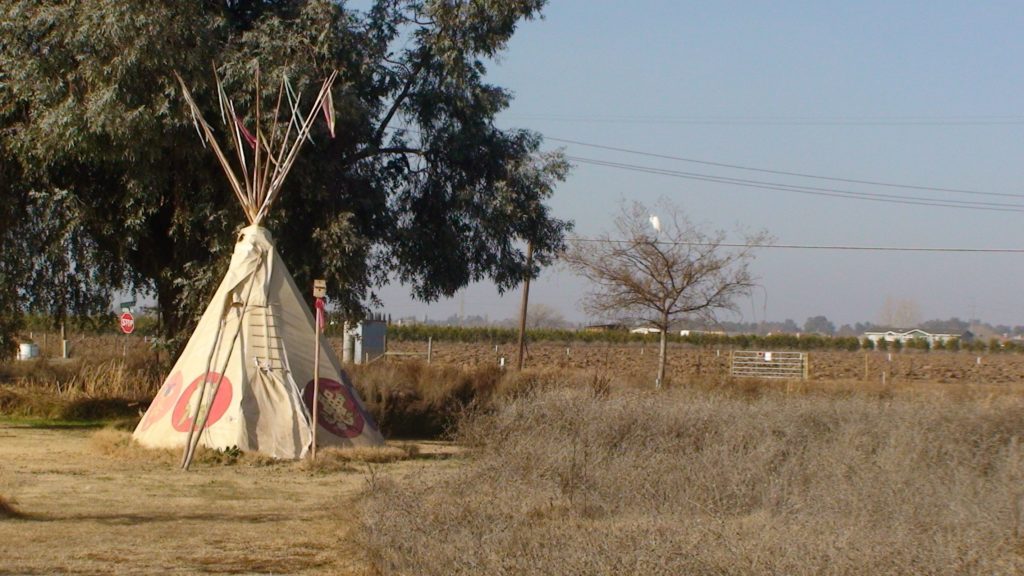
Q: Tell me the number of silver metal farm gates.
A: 1